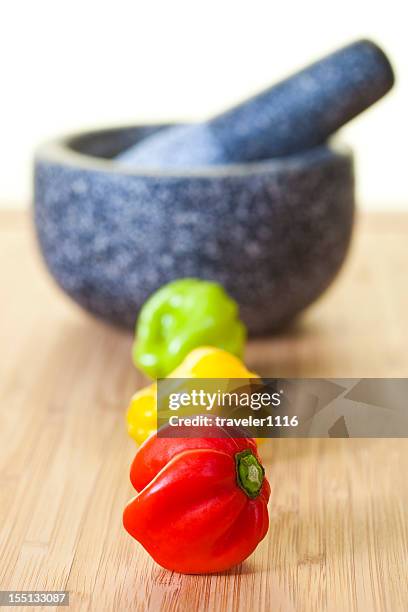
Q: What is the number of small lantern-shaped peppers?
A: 3